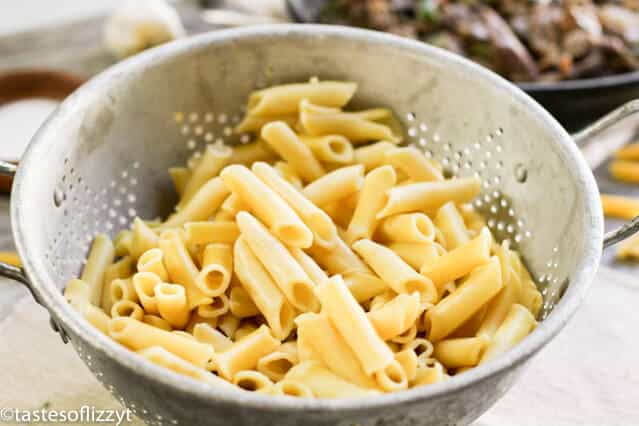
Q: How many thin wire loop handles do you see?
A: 2